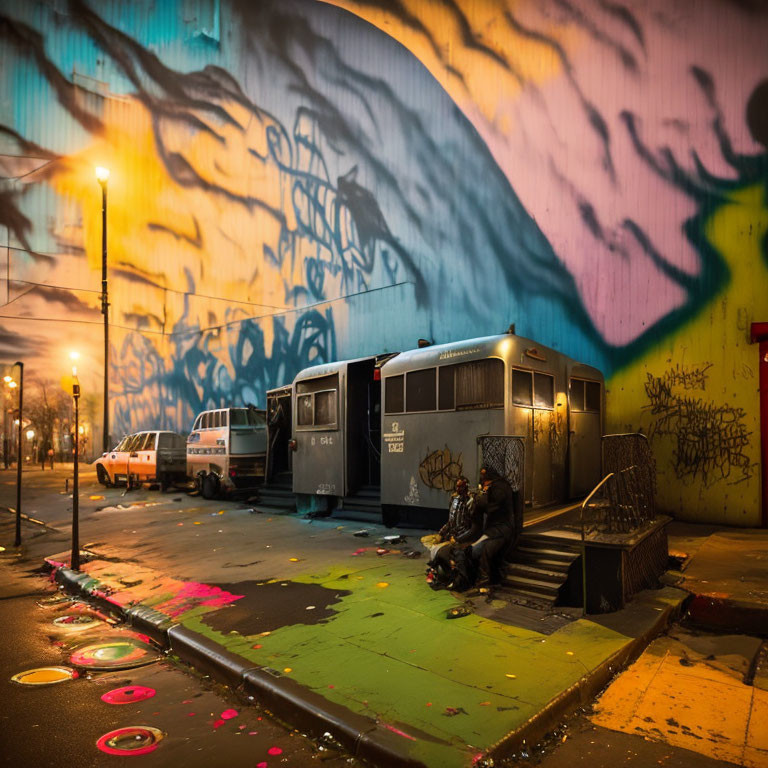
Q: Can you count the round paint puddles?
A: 5